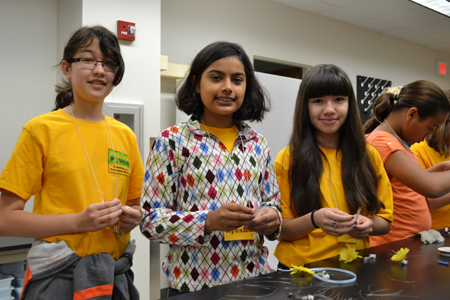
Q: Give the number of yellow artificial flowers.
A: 3